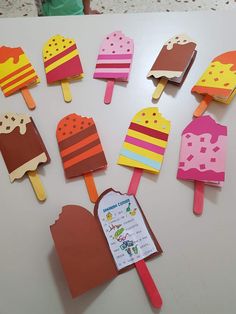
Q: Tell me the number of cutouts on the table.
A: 10